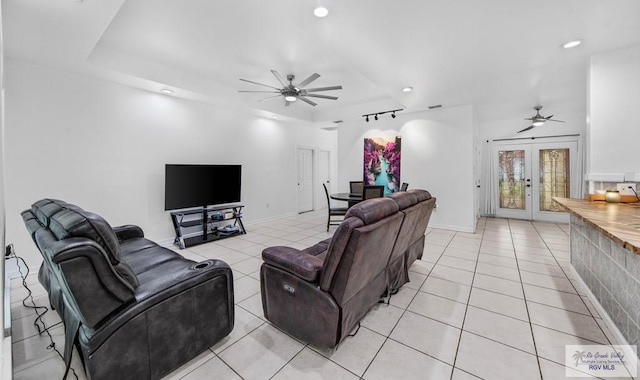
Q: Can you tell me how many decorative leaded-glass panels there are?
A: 2